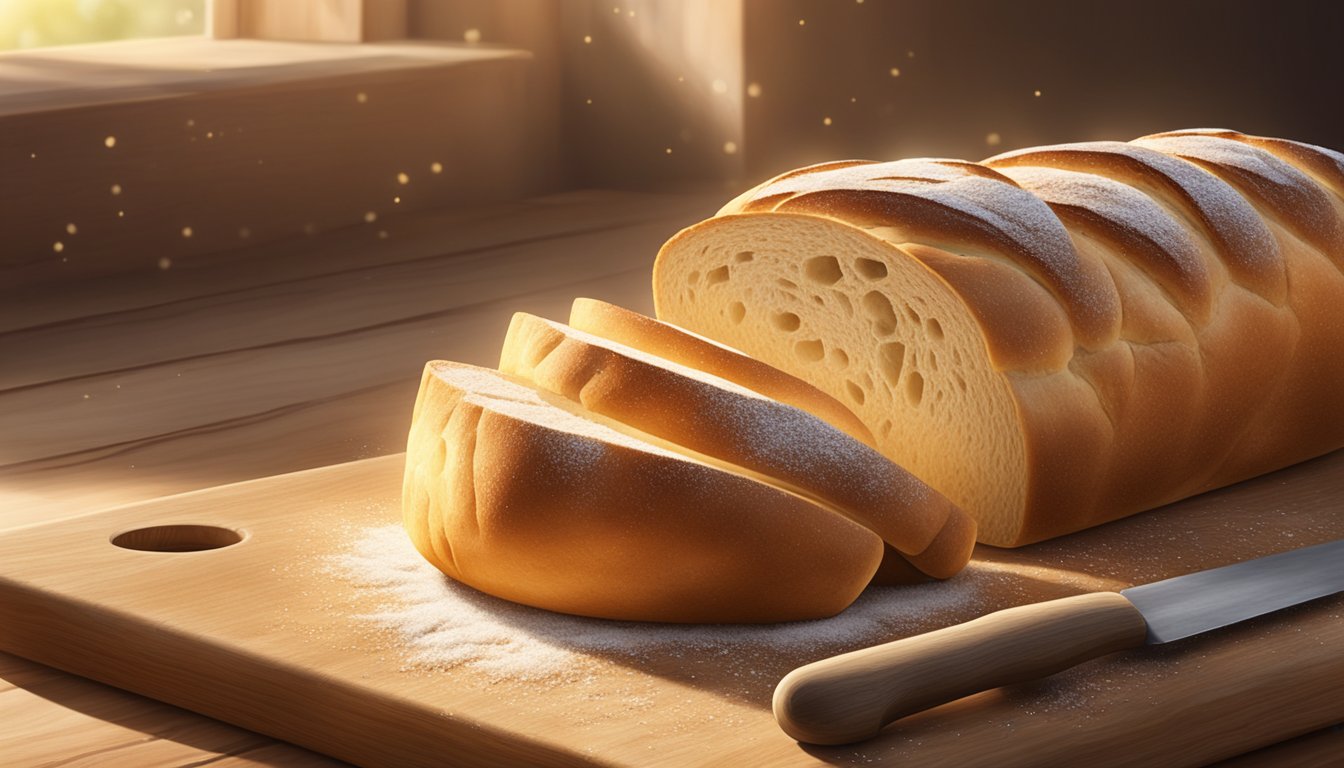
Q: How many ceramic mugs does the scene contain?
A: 0